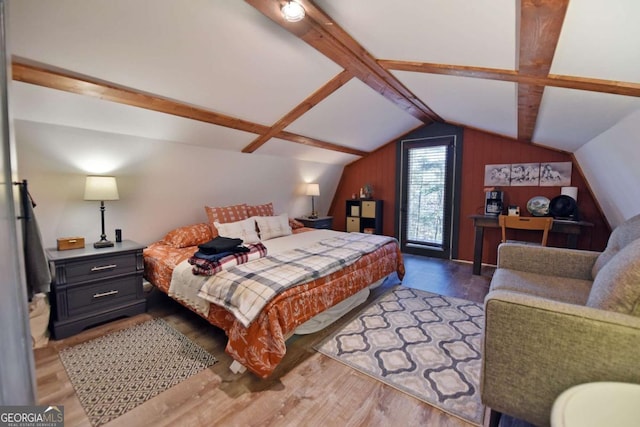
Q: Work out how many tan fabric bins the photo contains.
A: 2